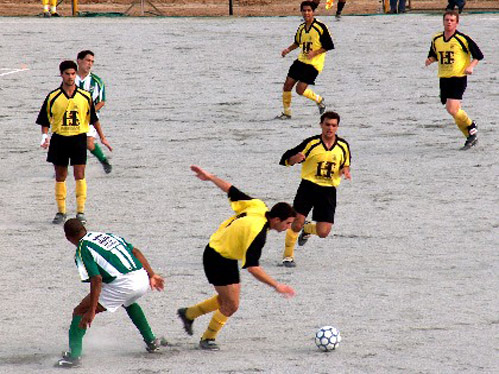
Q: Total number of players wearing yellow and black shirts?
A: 5